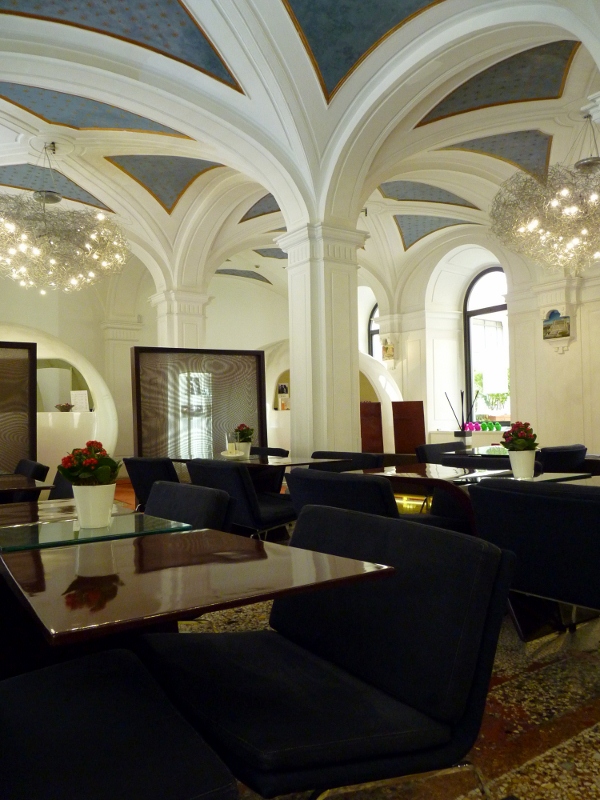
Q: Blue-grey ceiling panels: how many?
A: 13